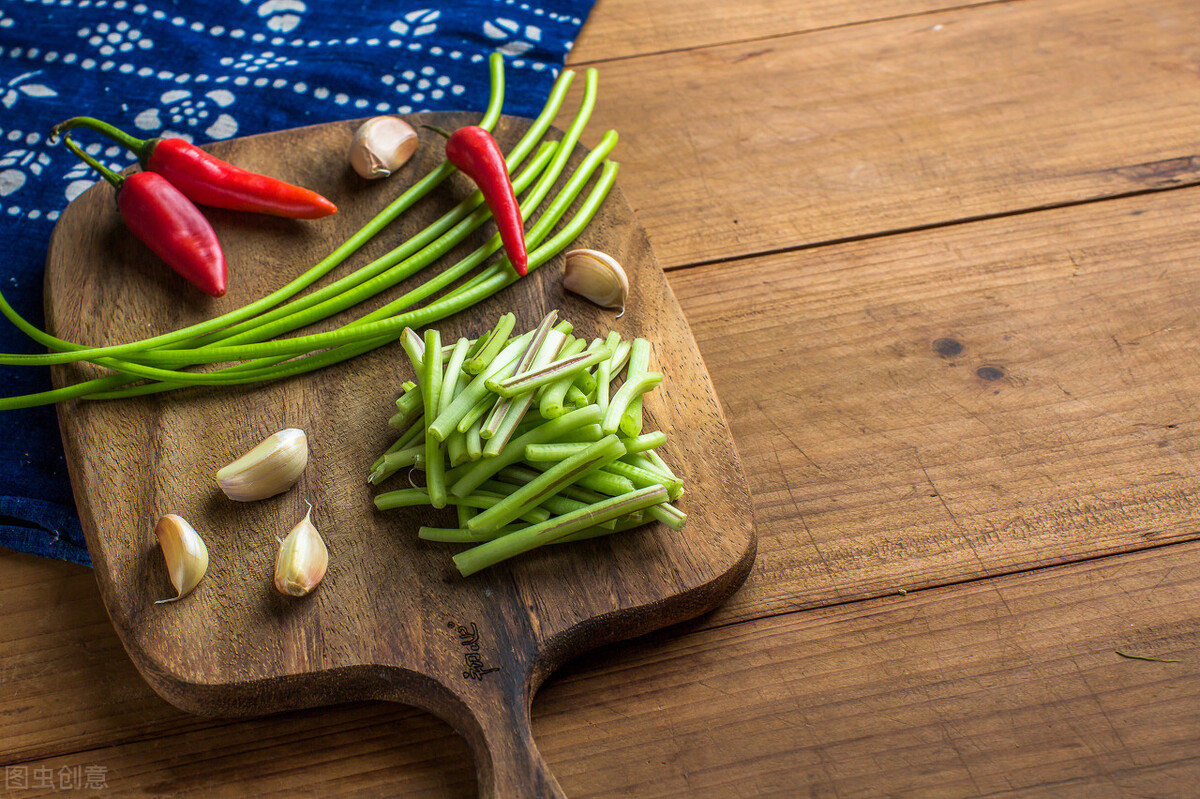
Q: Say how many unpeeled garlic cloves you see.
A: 5